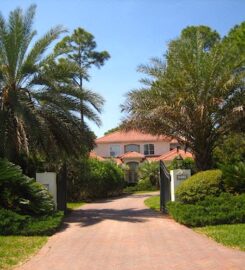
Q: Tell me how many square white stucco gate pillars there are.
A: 2